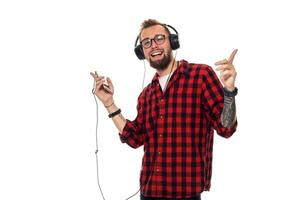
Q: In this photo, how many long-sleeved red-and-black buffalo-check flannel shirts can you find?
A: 1